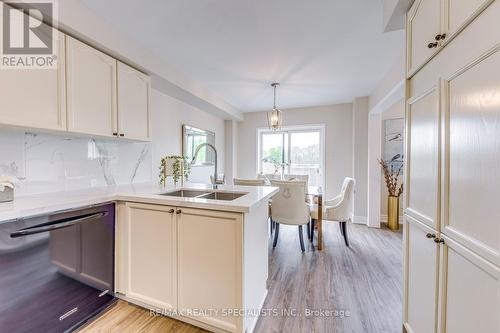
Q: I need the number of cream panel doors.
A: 11